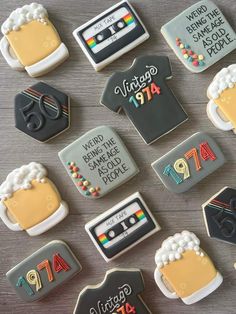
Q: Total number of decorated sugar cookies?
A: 14